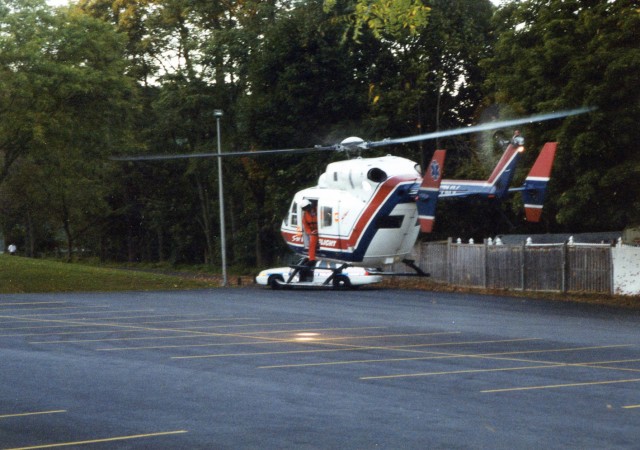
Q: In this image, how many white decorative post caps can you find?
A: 7